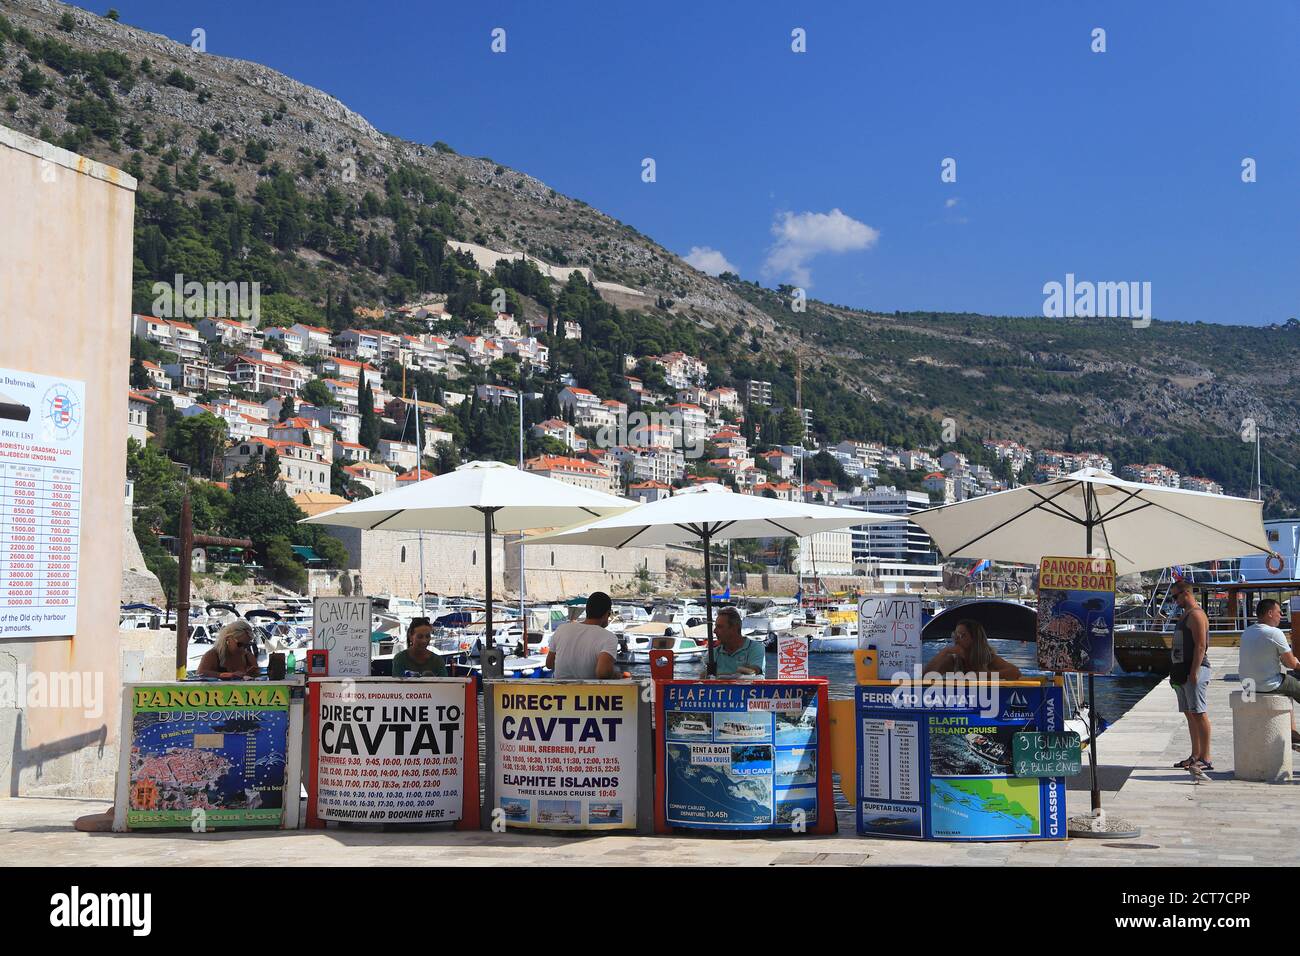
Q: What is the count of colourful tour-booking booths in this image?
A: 5